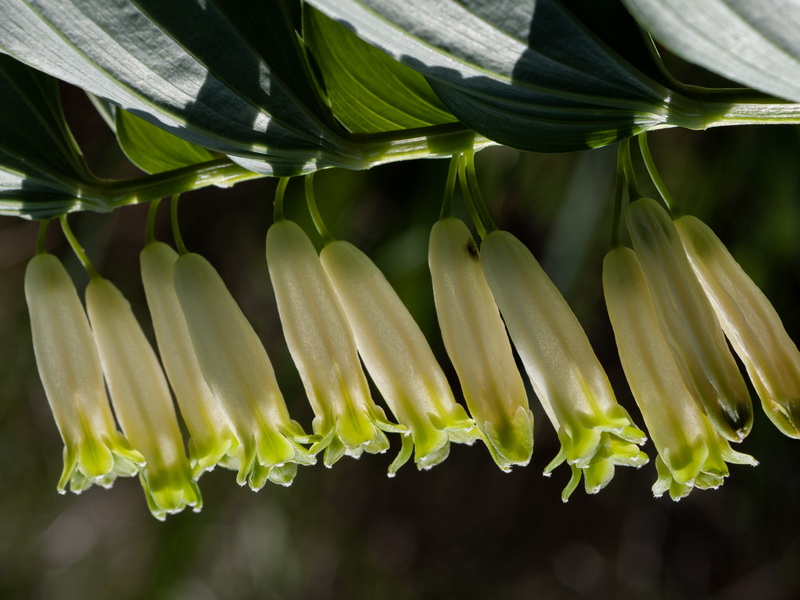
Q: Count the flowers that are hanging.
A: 11